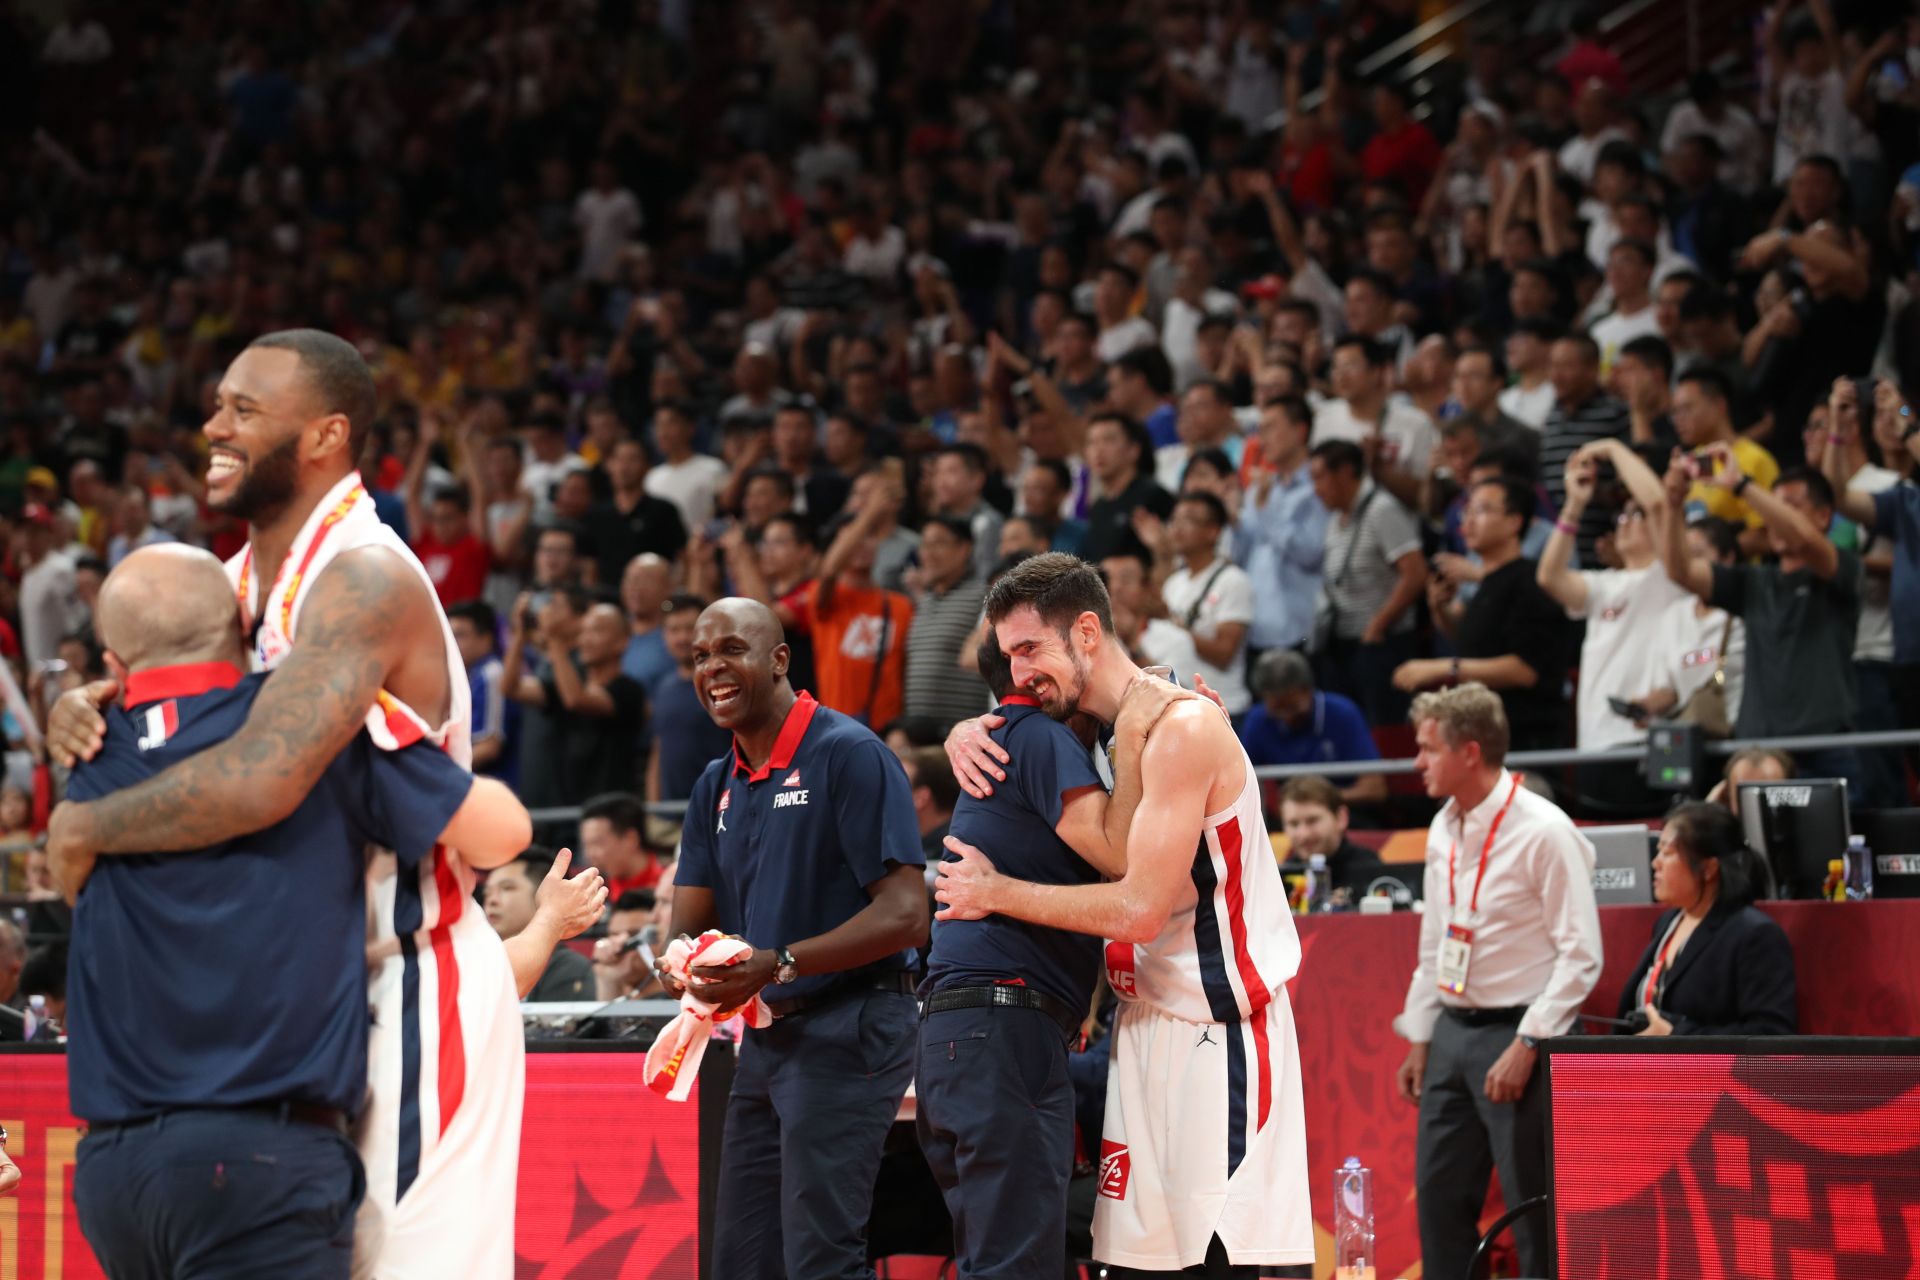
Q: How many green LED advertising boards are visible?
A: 0